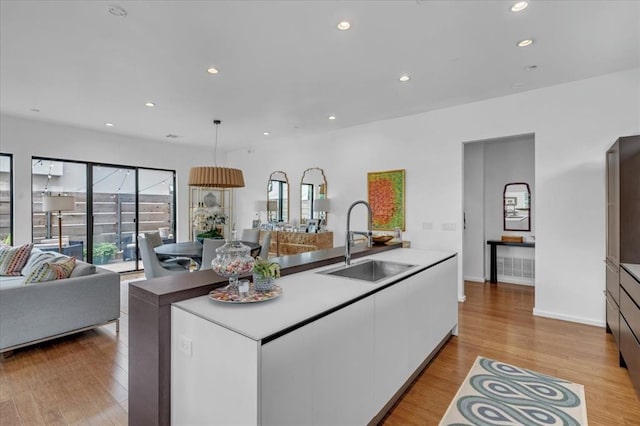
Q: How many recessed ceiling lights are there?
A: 9